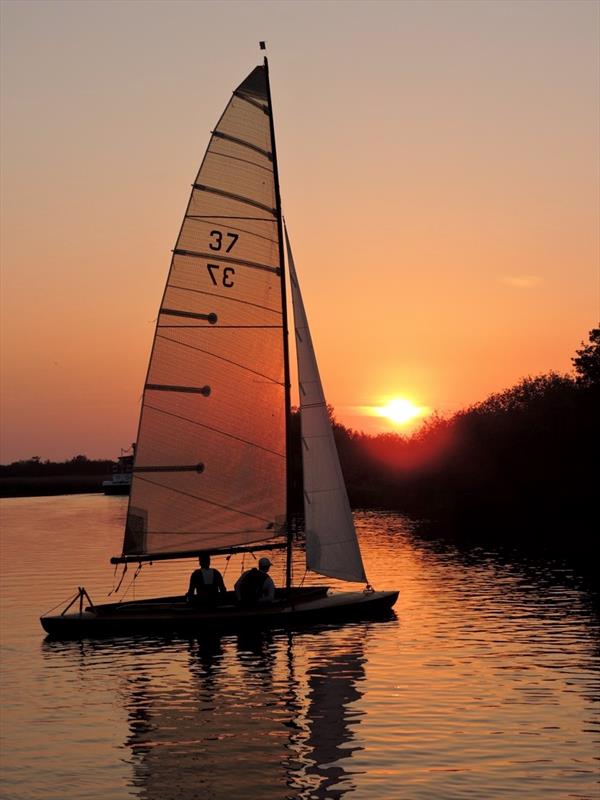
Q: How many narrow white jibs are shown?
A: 1